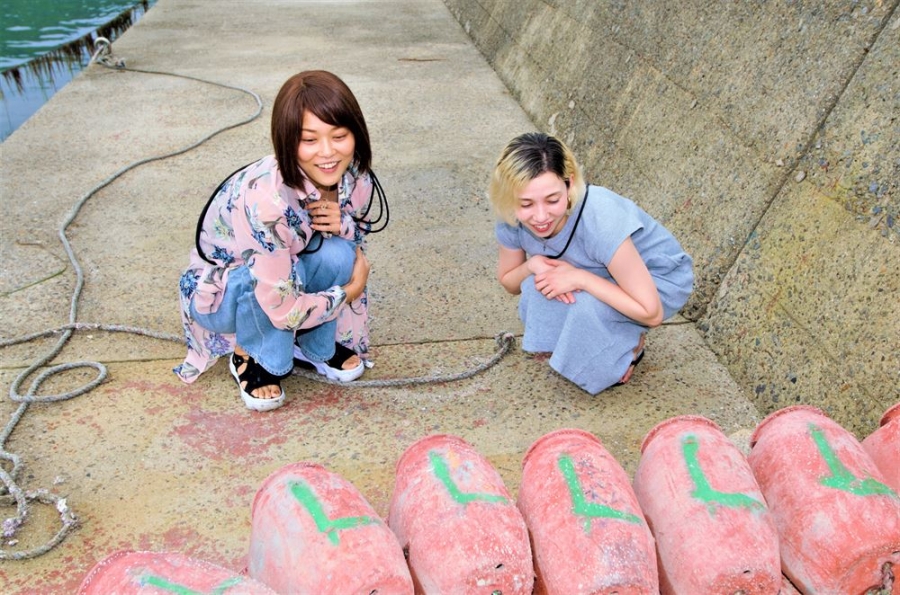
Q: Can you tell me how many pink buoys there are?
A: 7